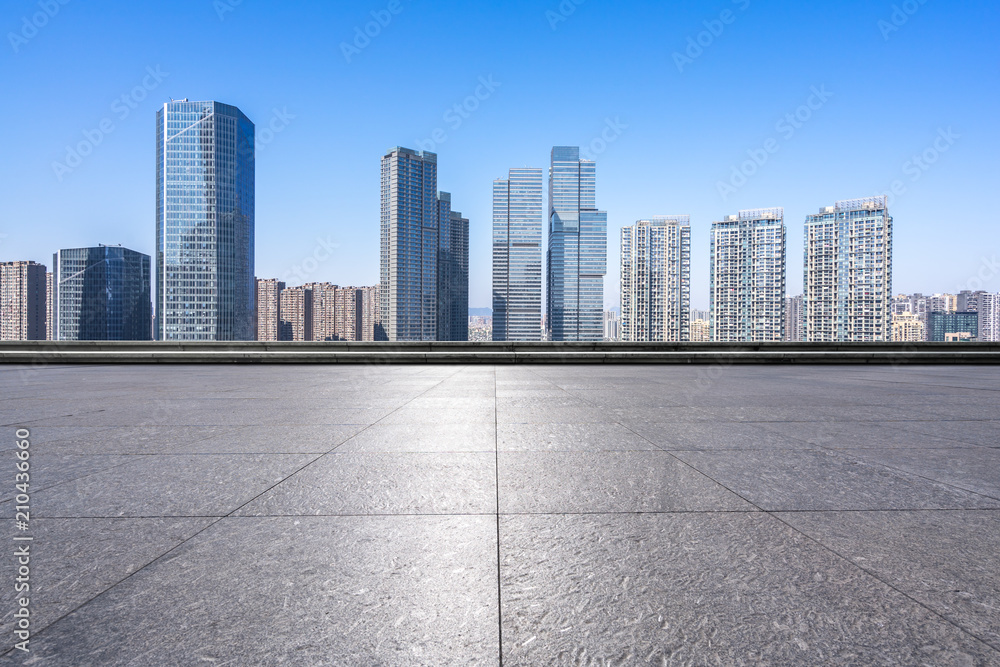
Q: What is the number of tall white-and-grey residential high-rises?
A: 3